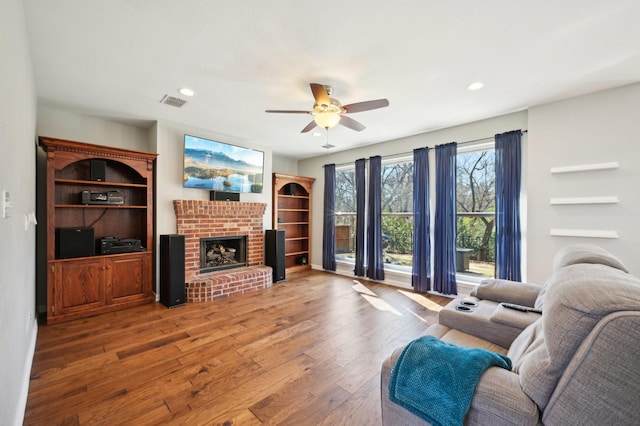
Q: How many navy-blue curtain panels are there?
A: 6